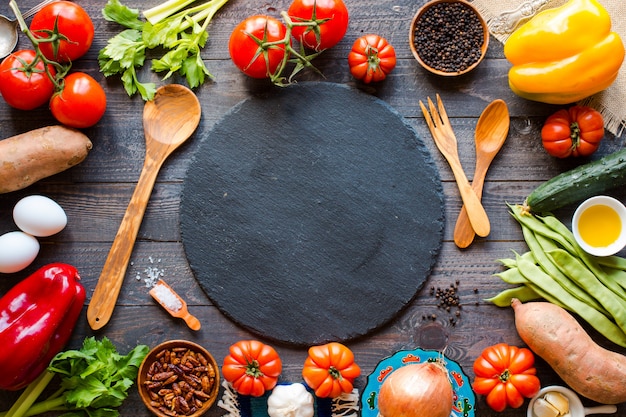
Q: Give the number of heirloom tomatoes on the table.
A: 5